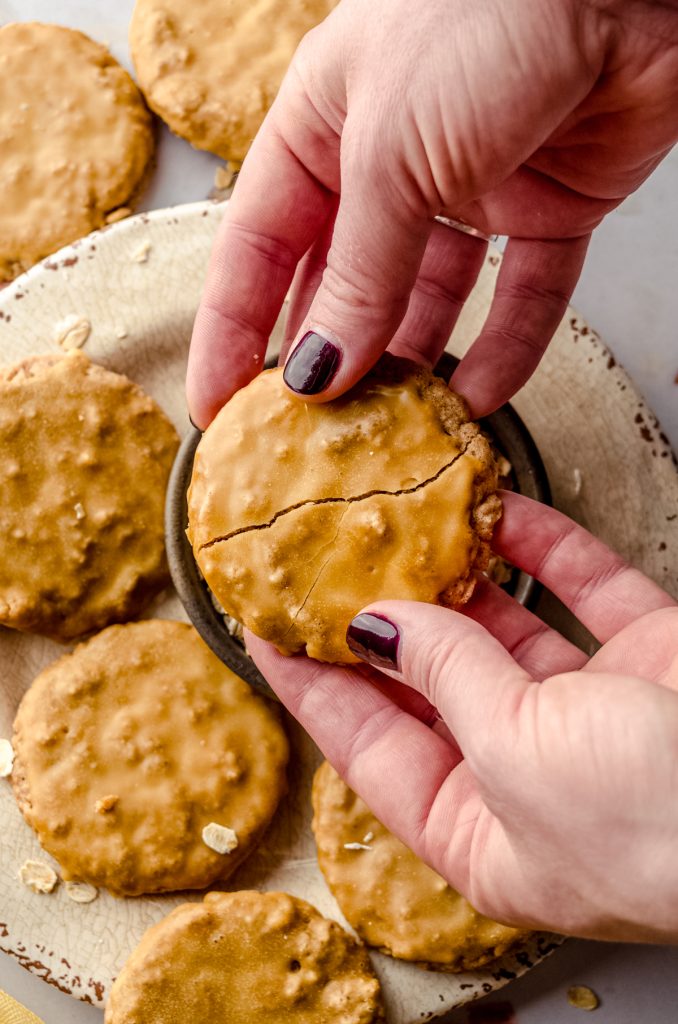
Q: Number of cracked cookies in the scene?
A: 1